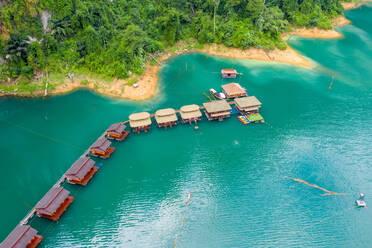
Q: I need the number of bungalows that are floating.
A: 12